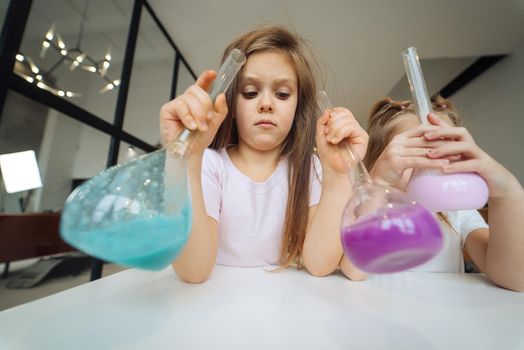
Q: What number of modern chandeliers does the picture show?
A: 1